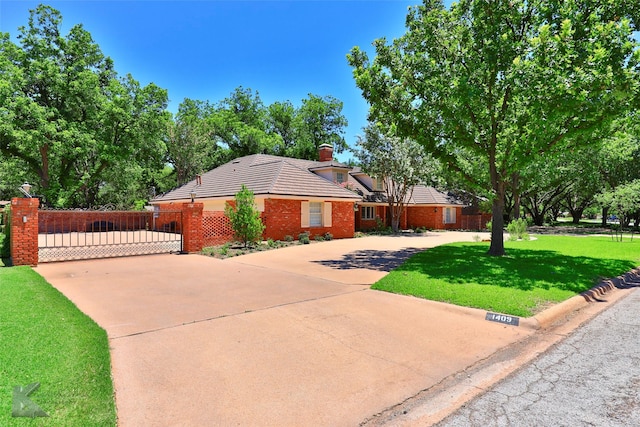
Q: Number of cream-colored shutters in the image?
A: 4